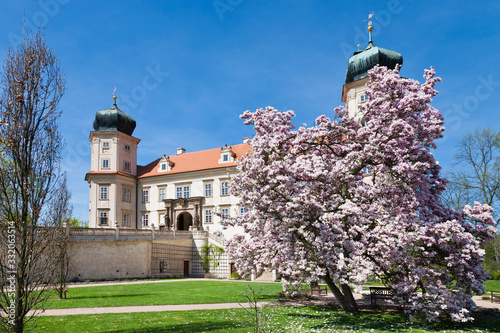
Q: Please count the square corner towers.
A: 2